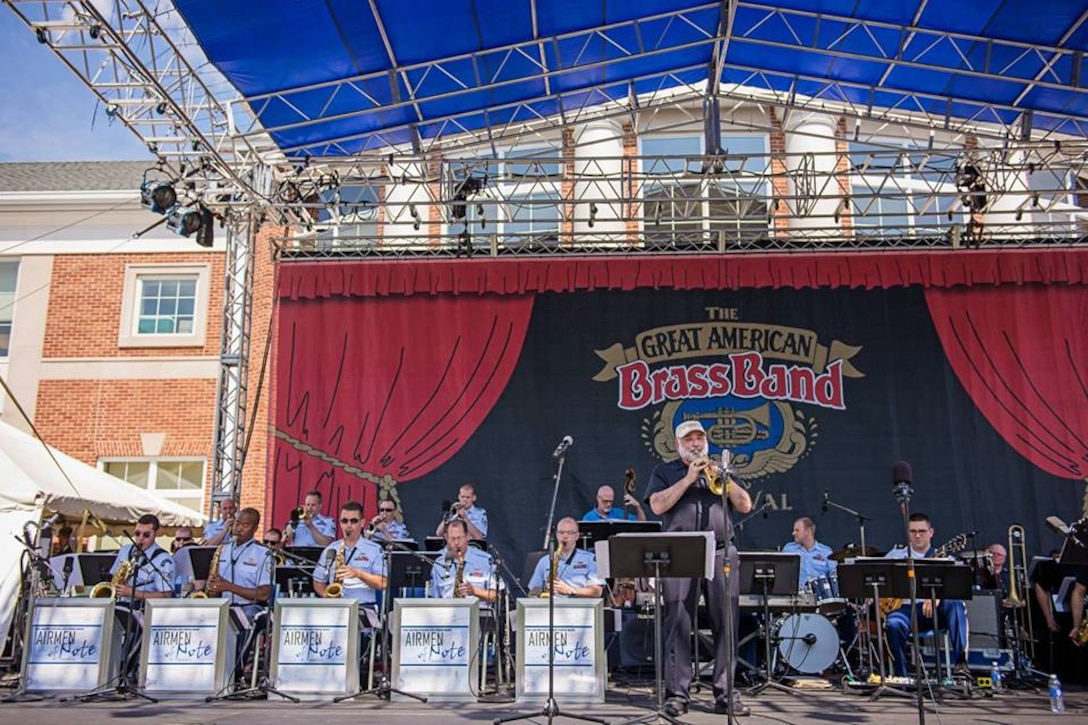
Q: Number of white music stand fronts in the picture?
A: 5